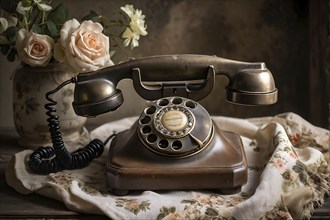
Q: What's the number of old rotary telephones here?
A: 1